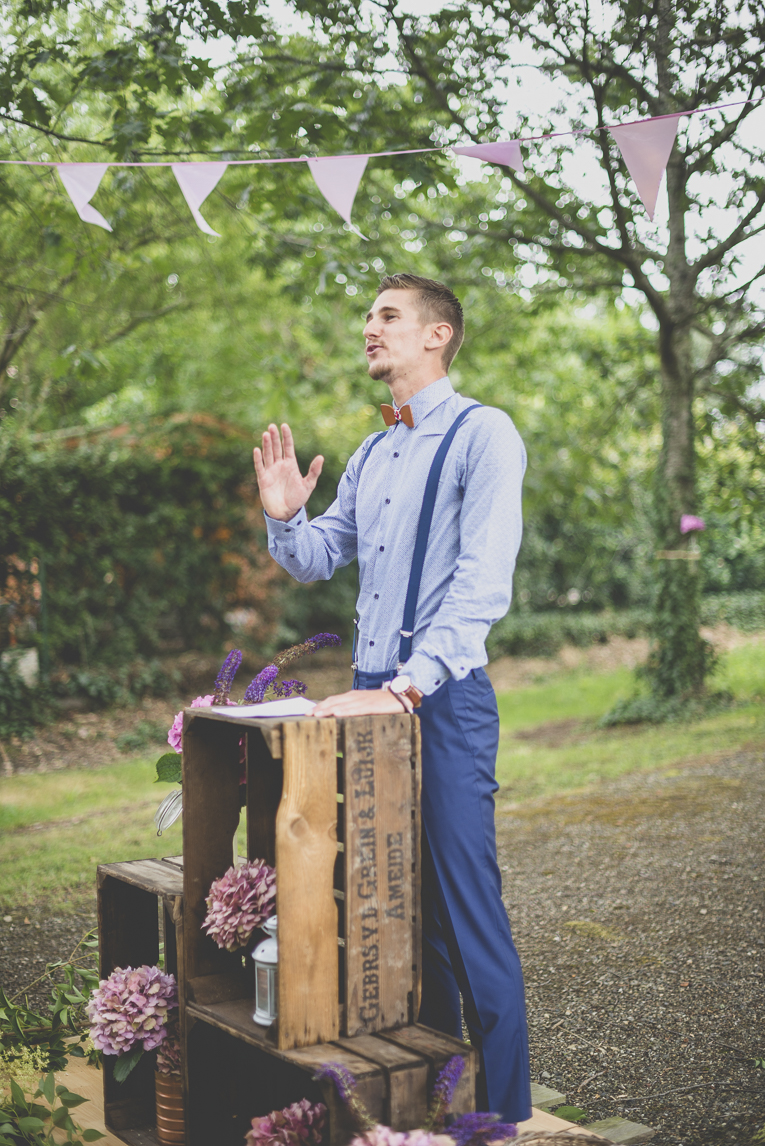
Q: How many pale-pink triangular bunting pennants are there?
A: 5